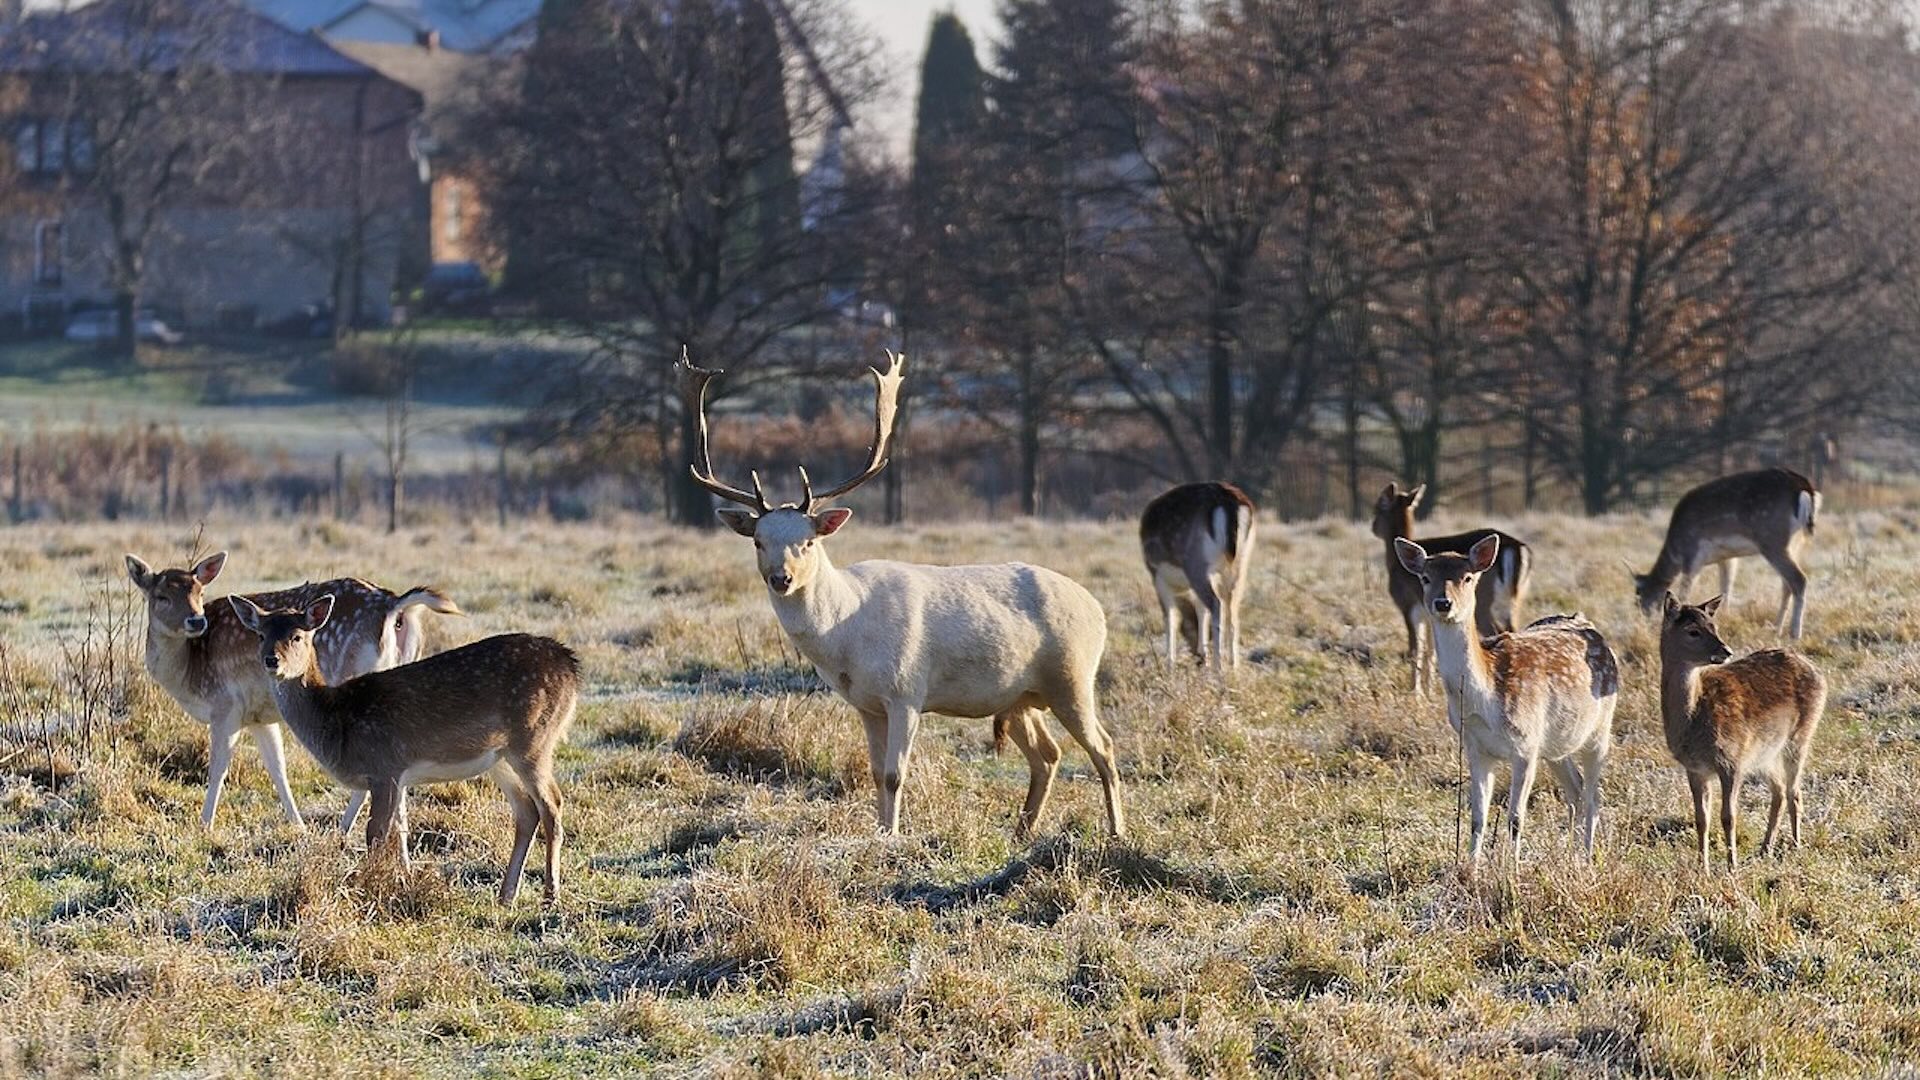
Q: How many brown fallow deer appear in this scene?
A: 7